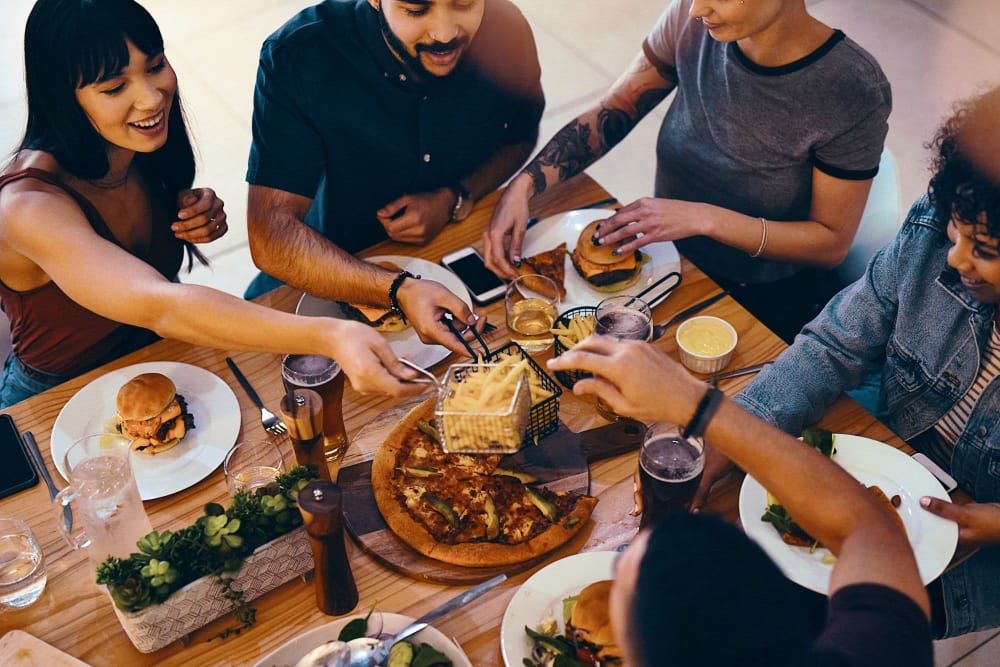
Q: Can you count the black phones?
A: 1